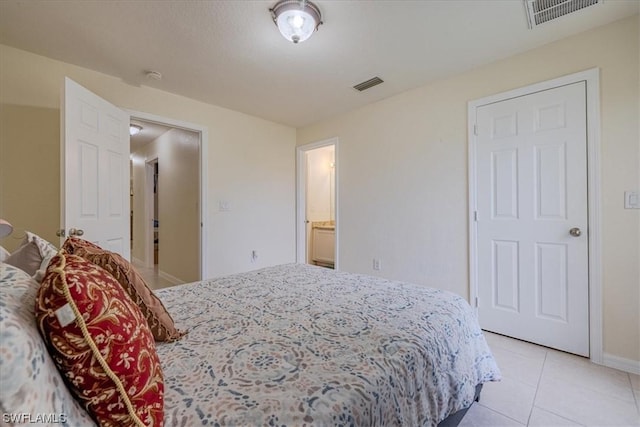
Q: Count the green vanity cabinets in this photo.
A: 0